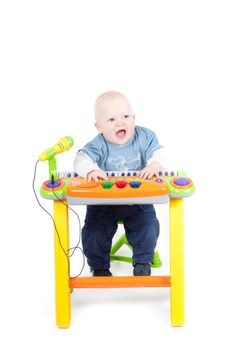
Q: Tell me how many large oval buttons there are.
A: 3